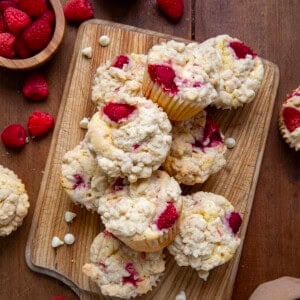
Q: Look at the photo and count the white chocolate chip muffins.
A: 11